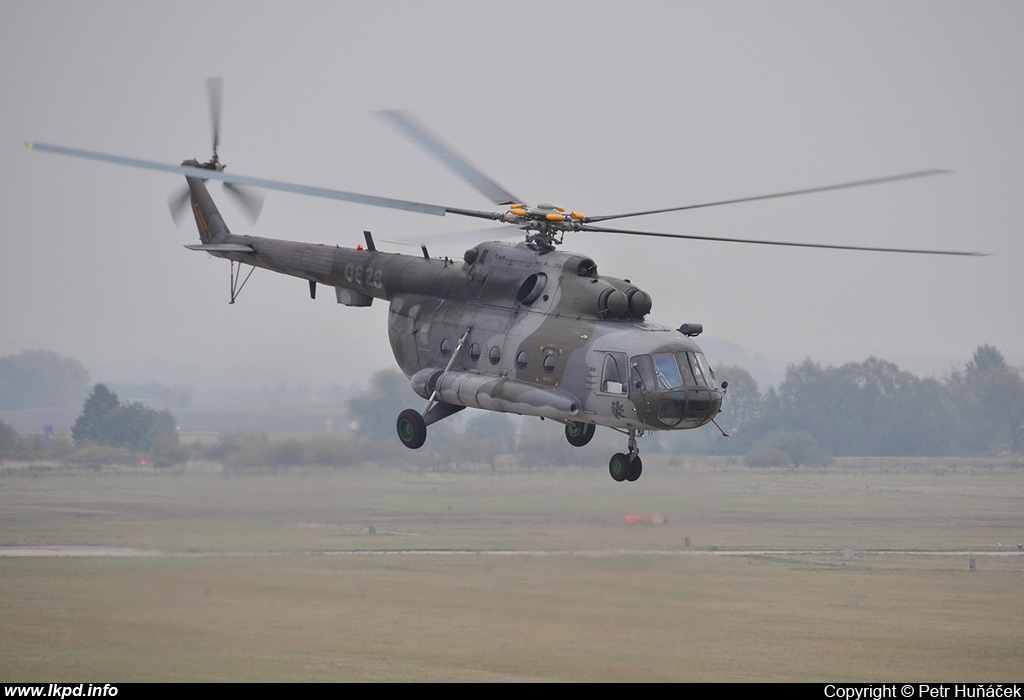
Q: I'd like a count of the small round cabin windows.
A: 5